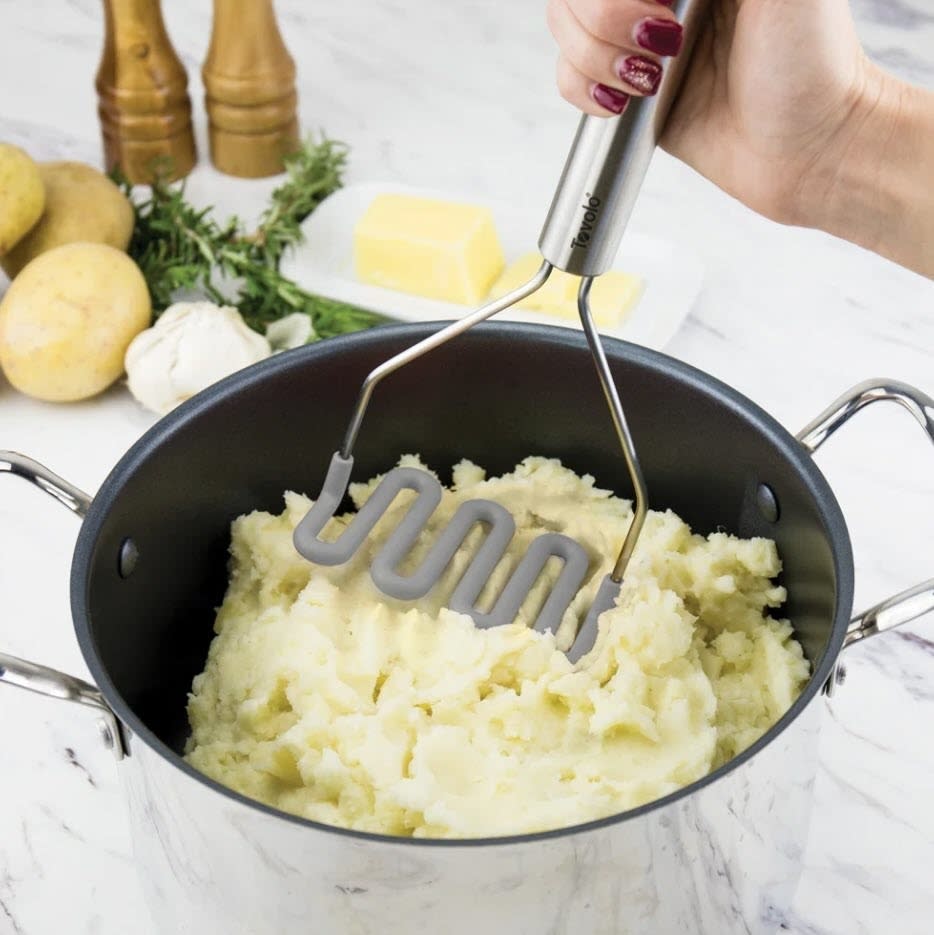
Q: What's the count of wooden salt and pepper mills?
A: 2